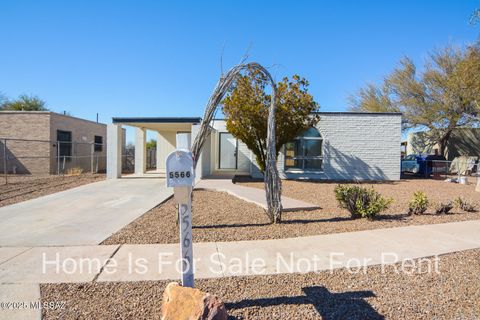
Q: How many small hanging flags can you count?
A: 0